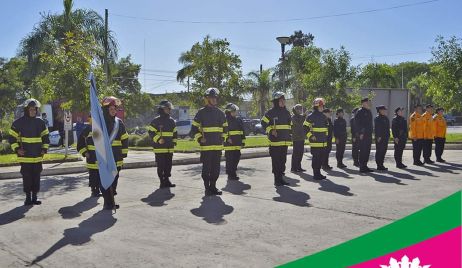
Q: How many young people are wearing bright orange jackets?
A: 3